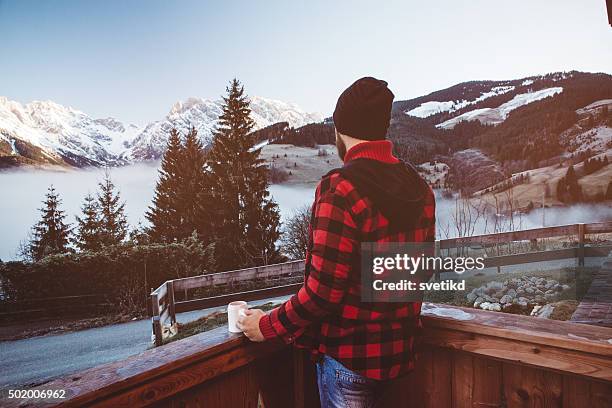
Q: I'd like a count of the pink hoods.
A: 0